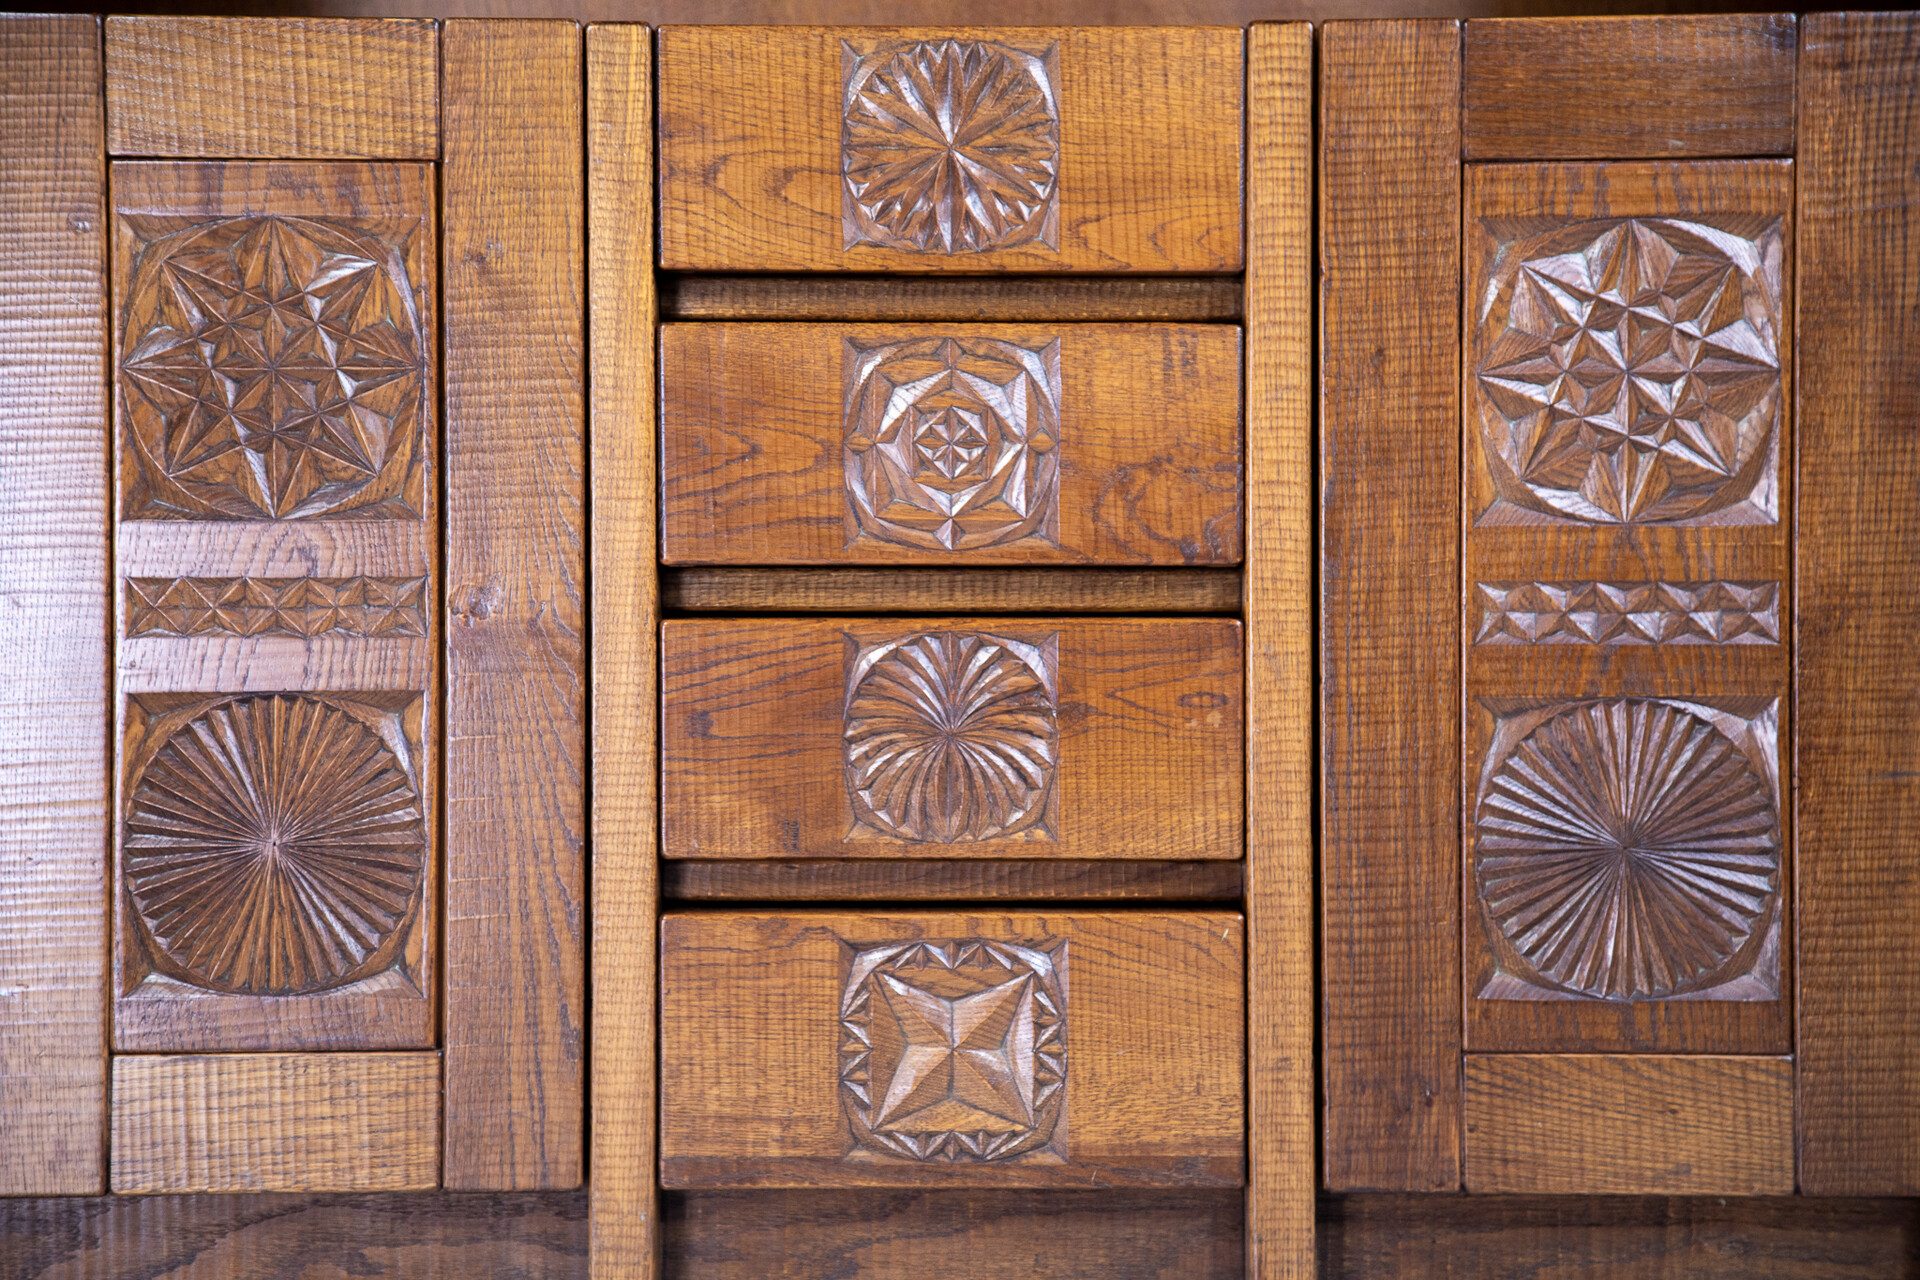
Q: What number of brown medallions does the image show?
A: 8